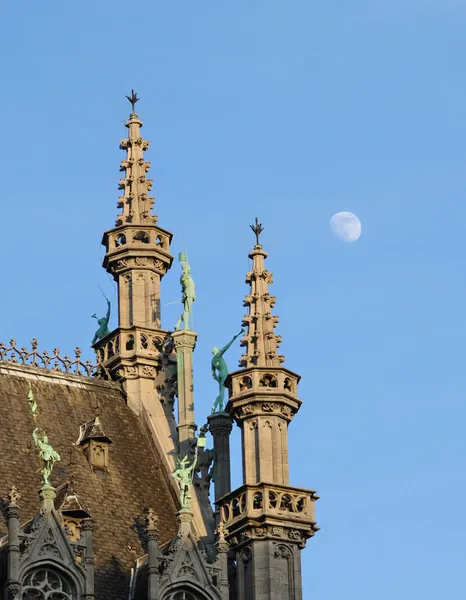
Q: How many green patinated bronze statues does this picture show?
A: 5